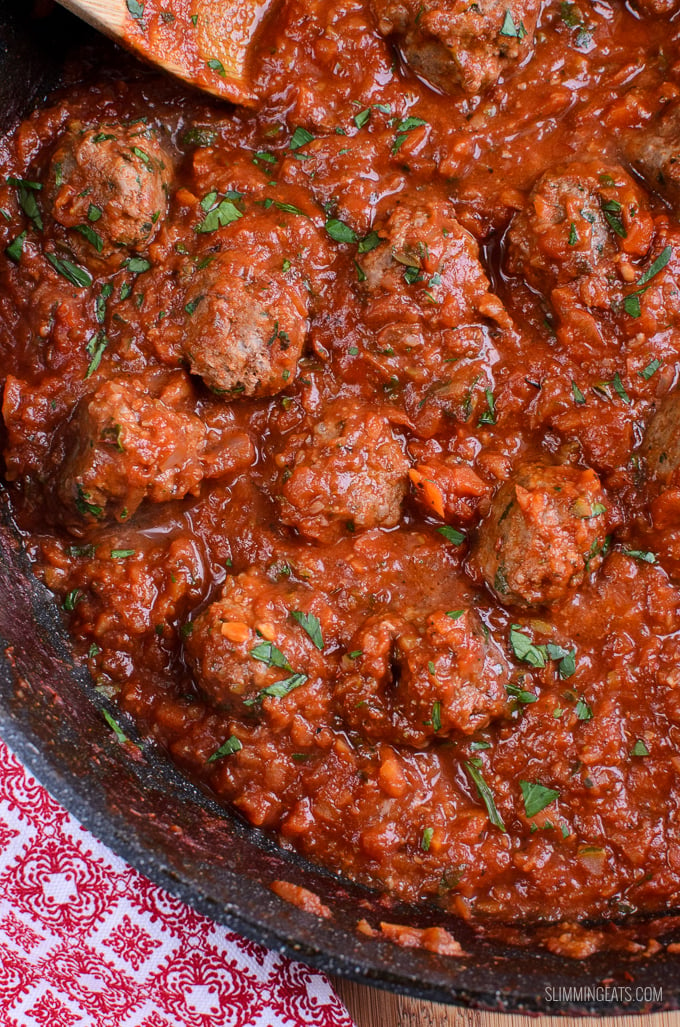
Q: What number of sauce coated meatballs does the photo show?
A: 12